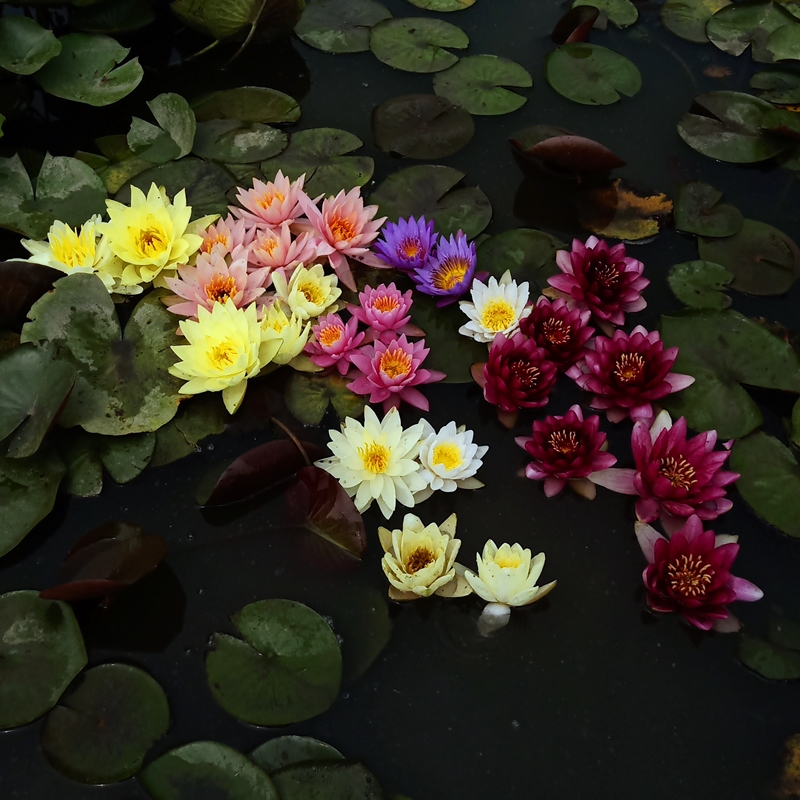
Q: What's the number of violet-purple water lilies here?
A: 2